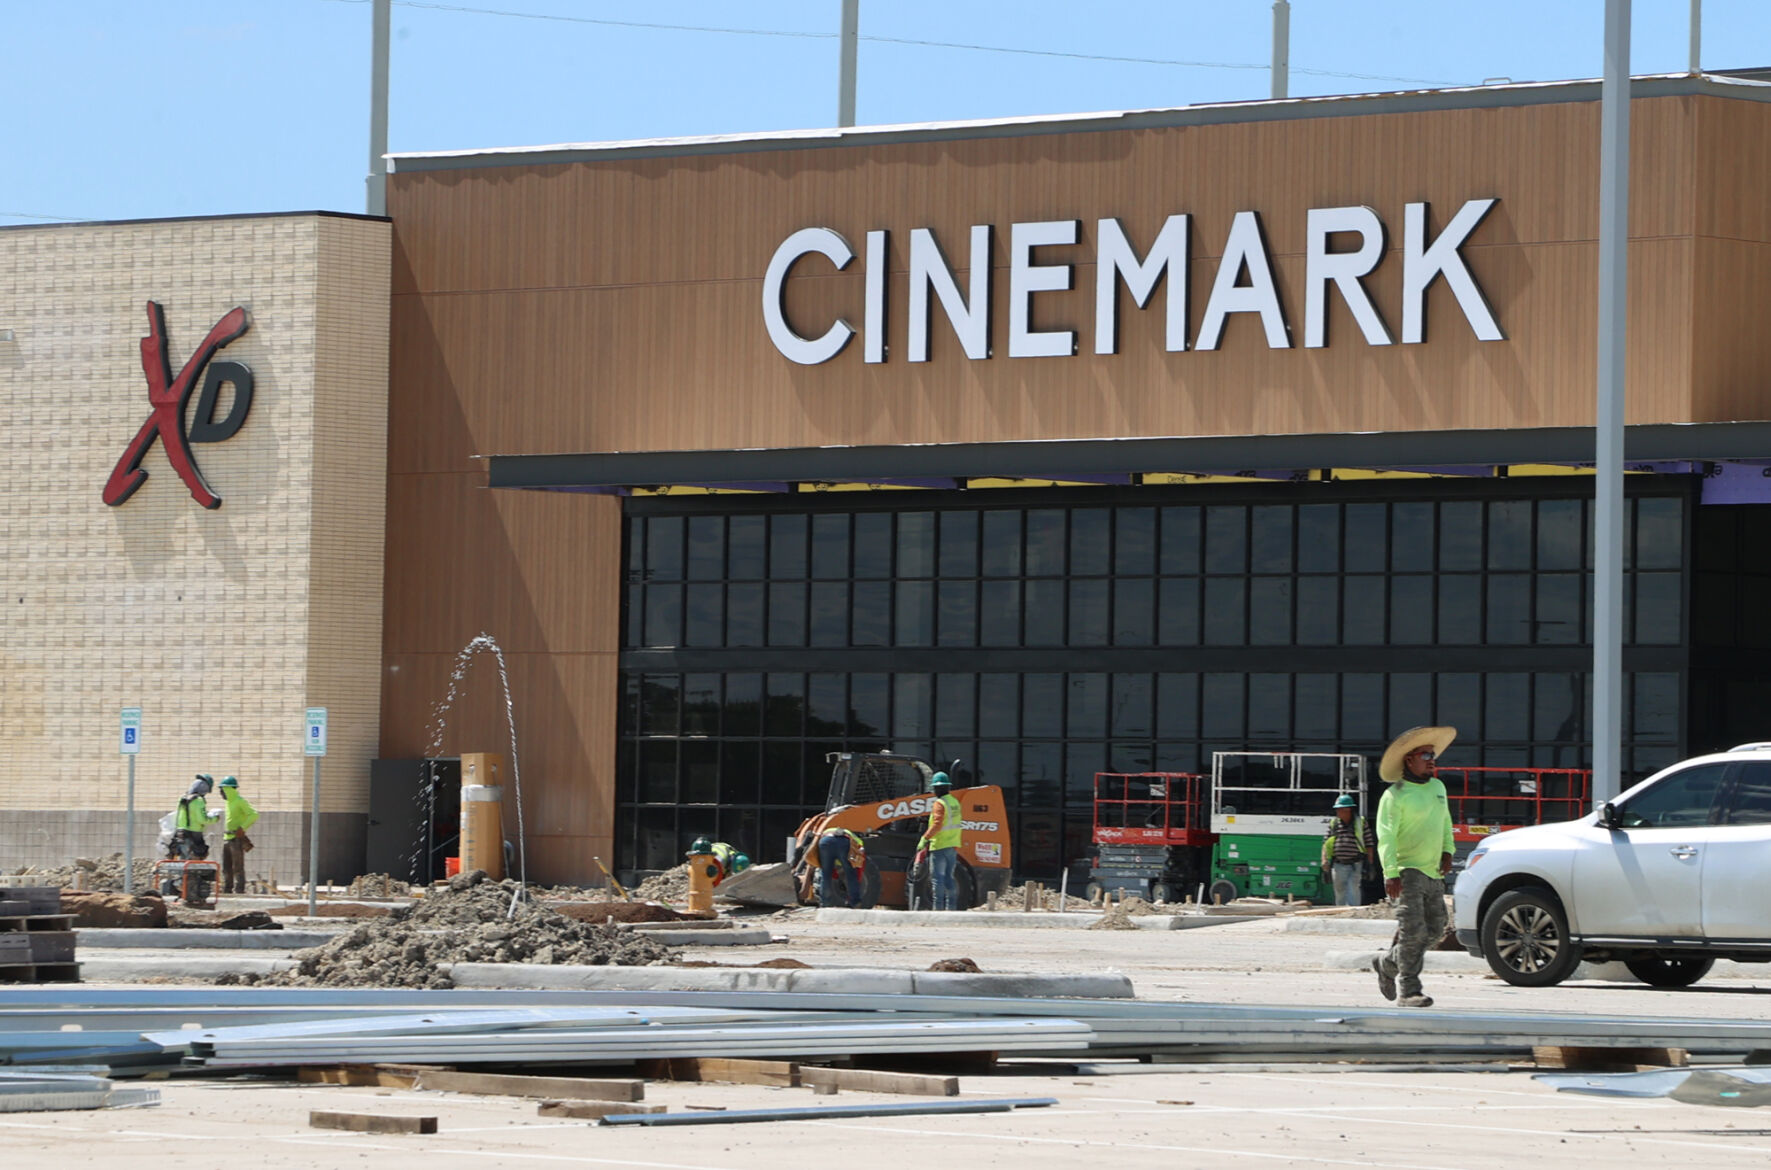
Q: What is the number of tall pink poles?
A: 0